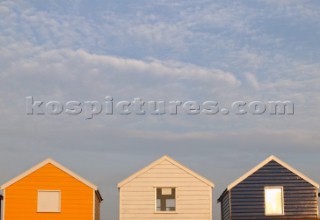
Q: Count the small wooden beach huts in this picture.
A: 3